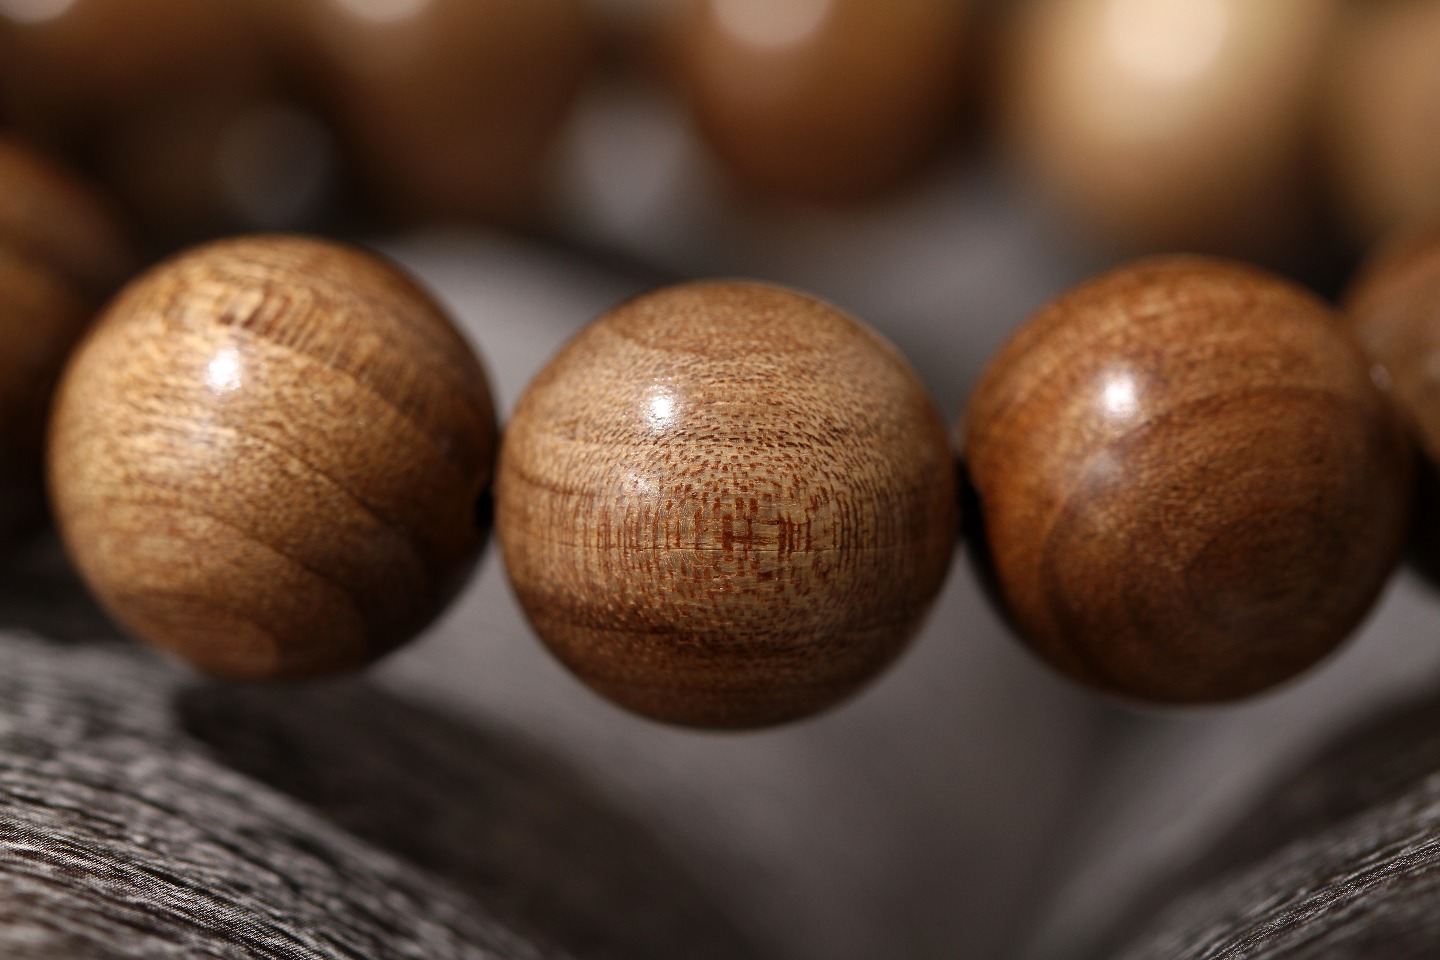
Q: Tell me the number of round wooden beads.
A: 10